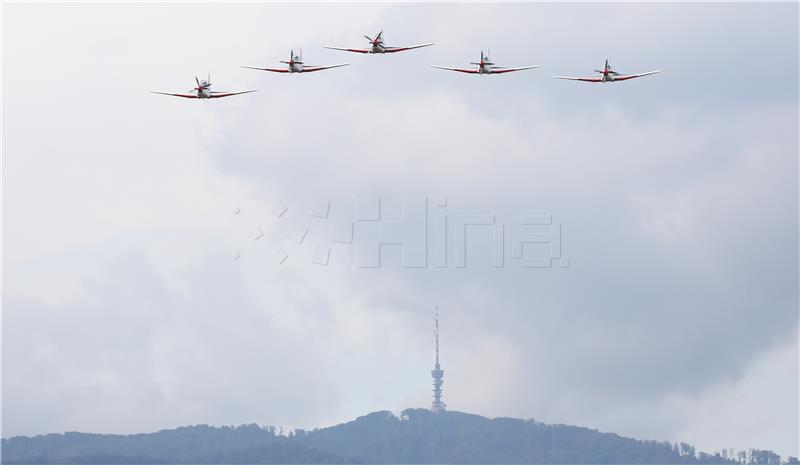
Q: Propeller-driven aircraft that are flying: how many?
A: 5